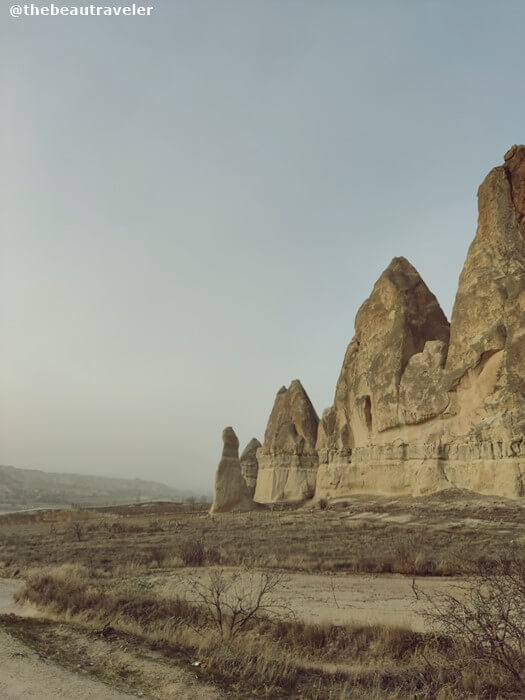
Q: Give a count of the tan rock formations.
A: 5